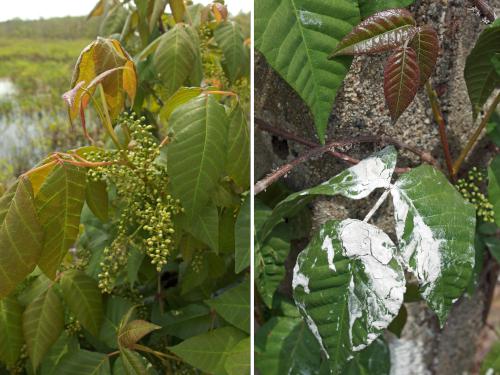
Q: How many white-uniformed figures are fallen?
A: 0